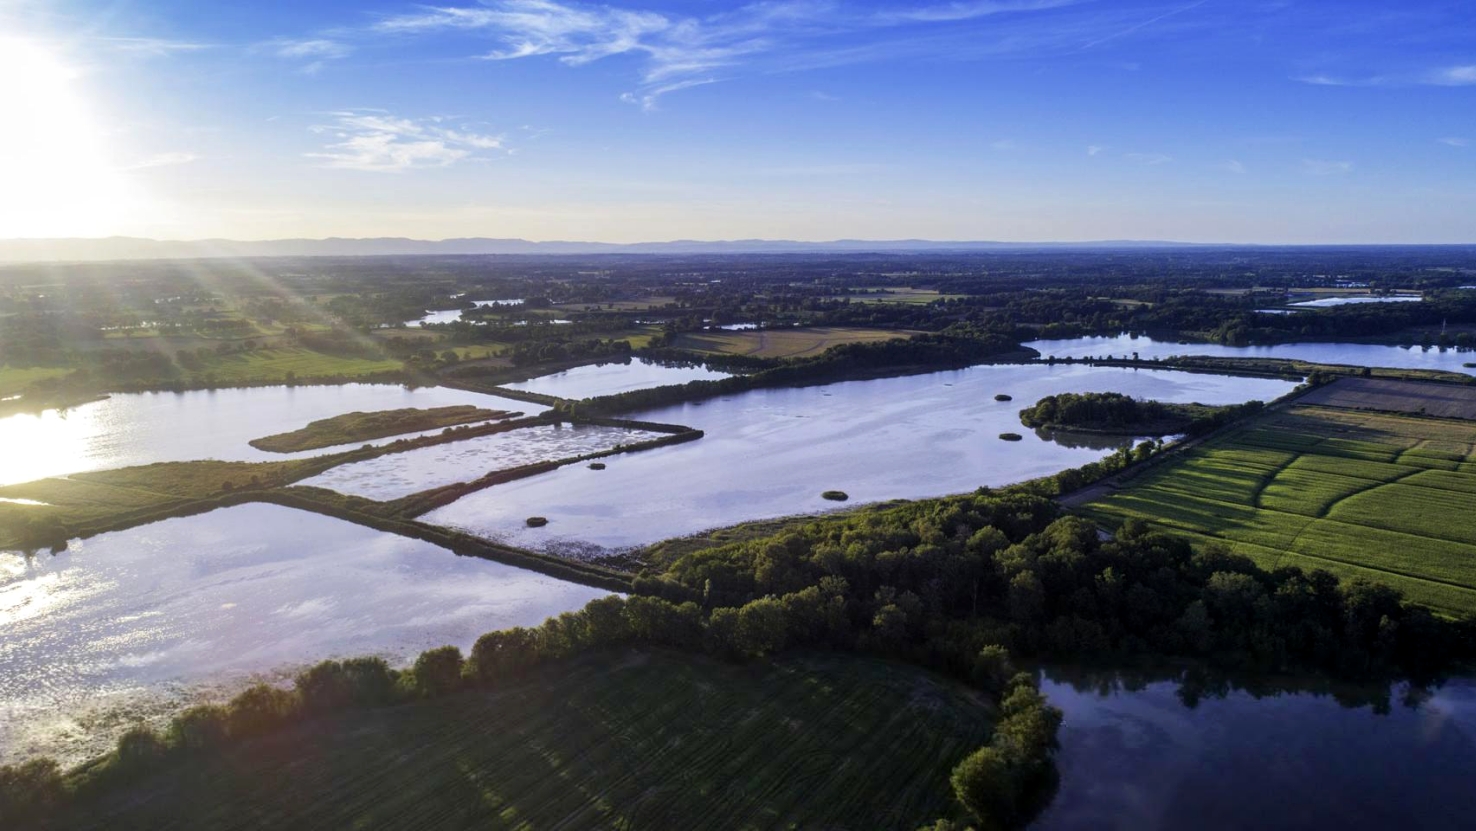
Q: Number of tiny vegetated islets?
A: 5